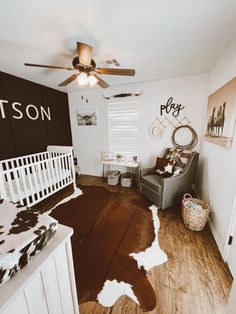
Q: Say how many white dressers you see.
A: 1